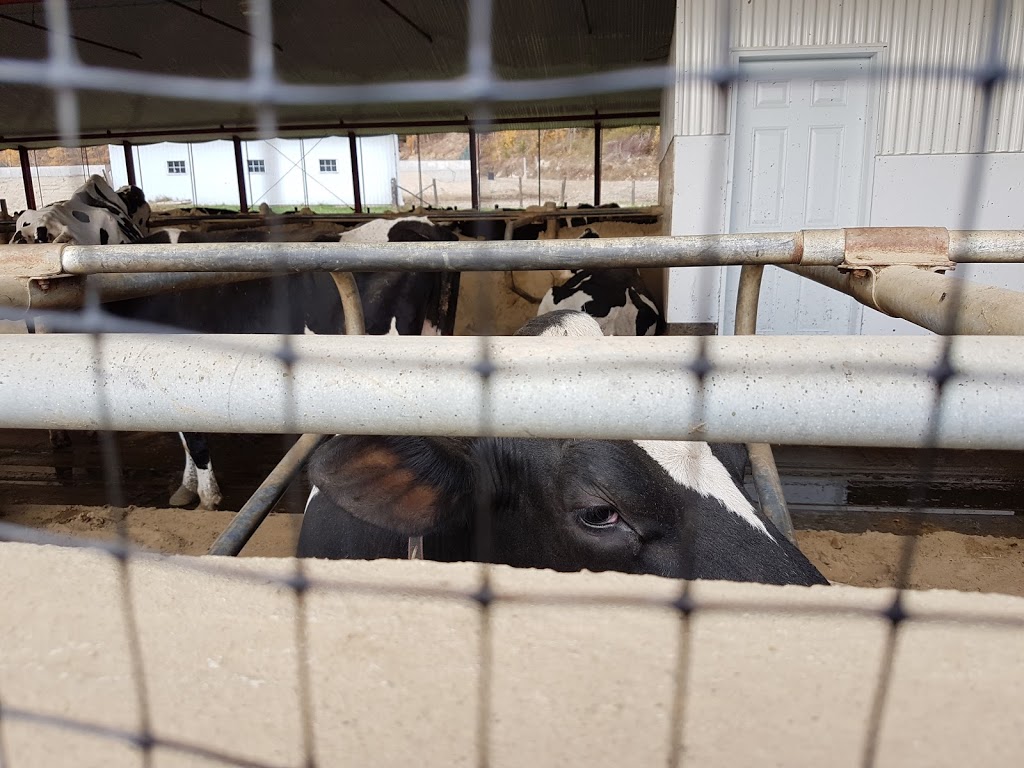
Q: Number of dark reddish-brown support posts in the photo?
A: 6